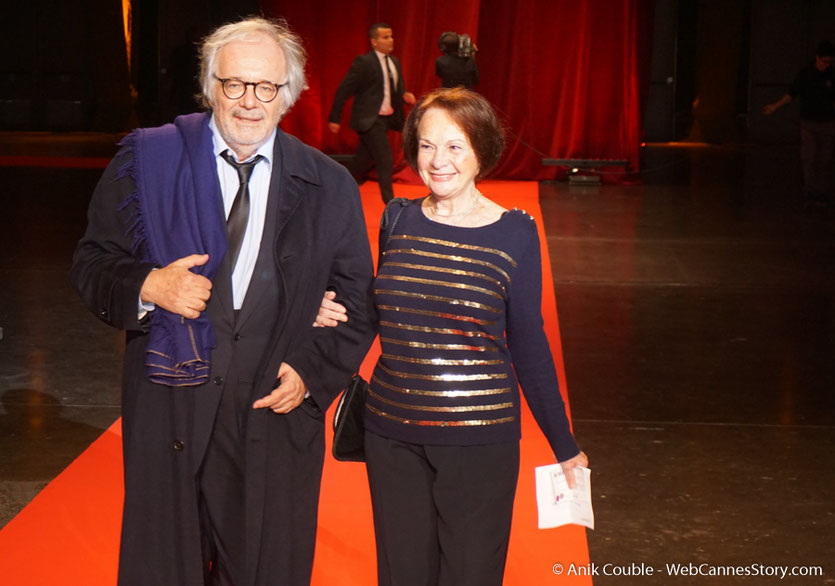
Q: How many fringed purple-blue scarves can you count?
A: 1